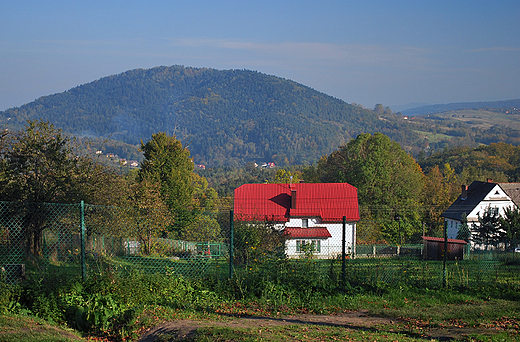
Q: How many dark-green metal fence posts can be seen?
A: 4